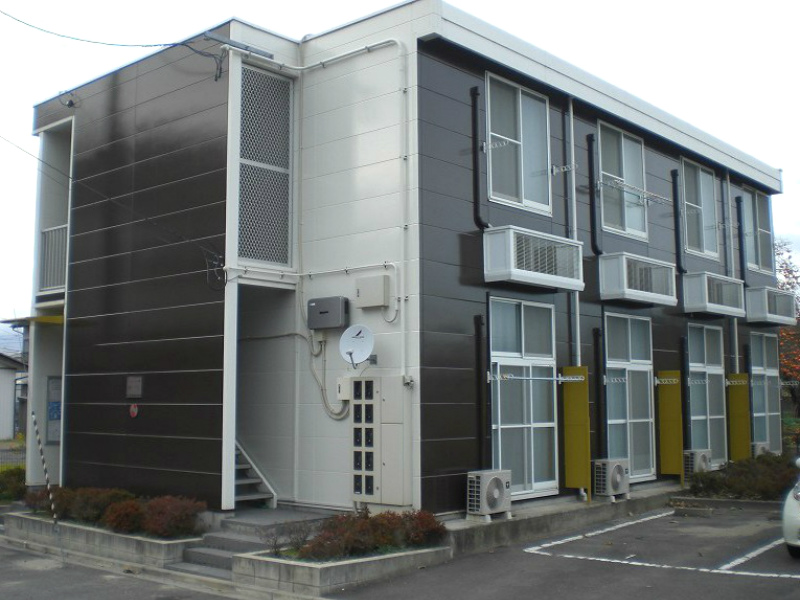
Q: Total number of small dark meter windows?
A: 10